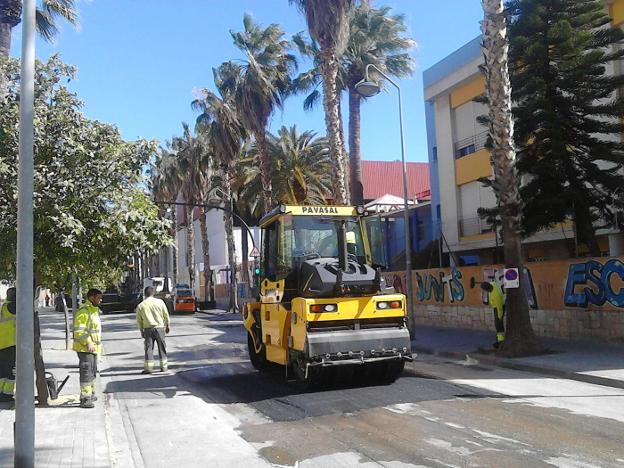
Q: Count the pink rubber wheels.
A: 0